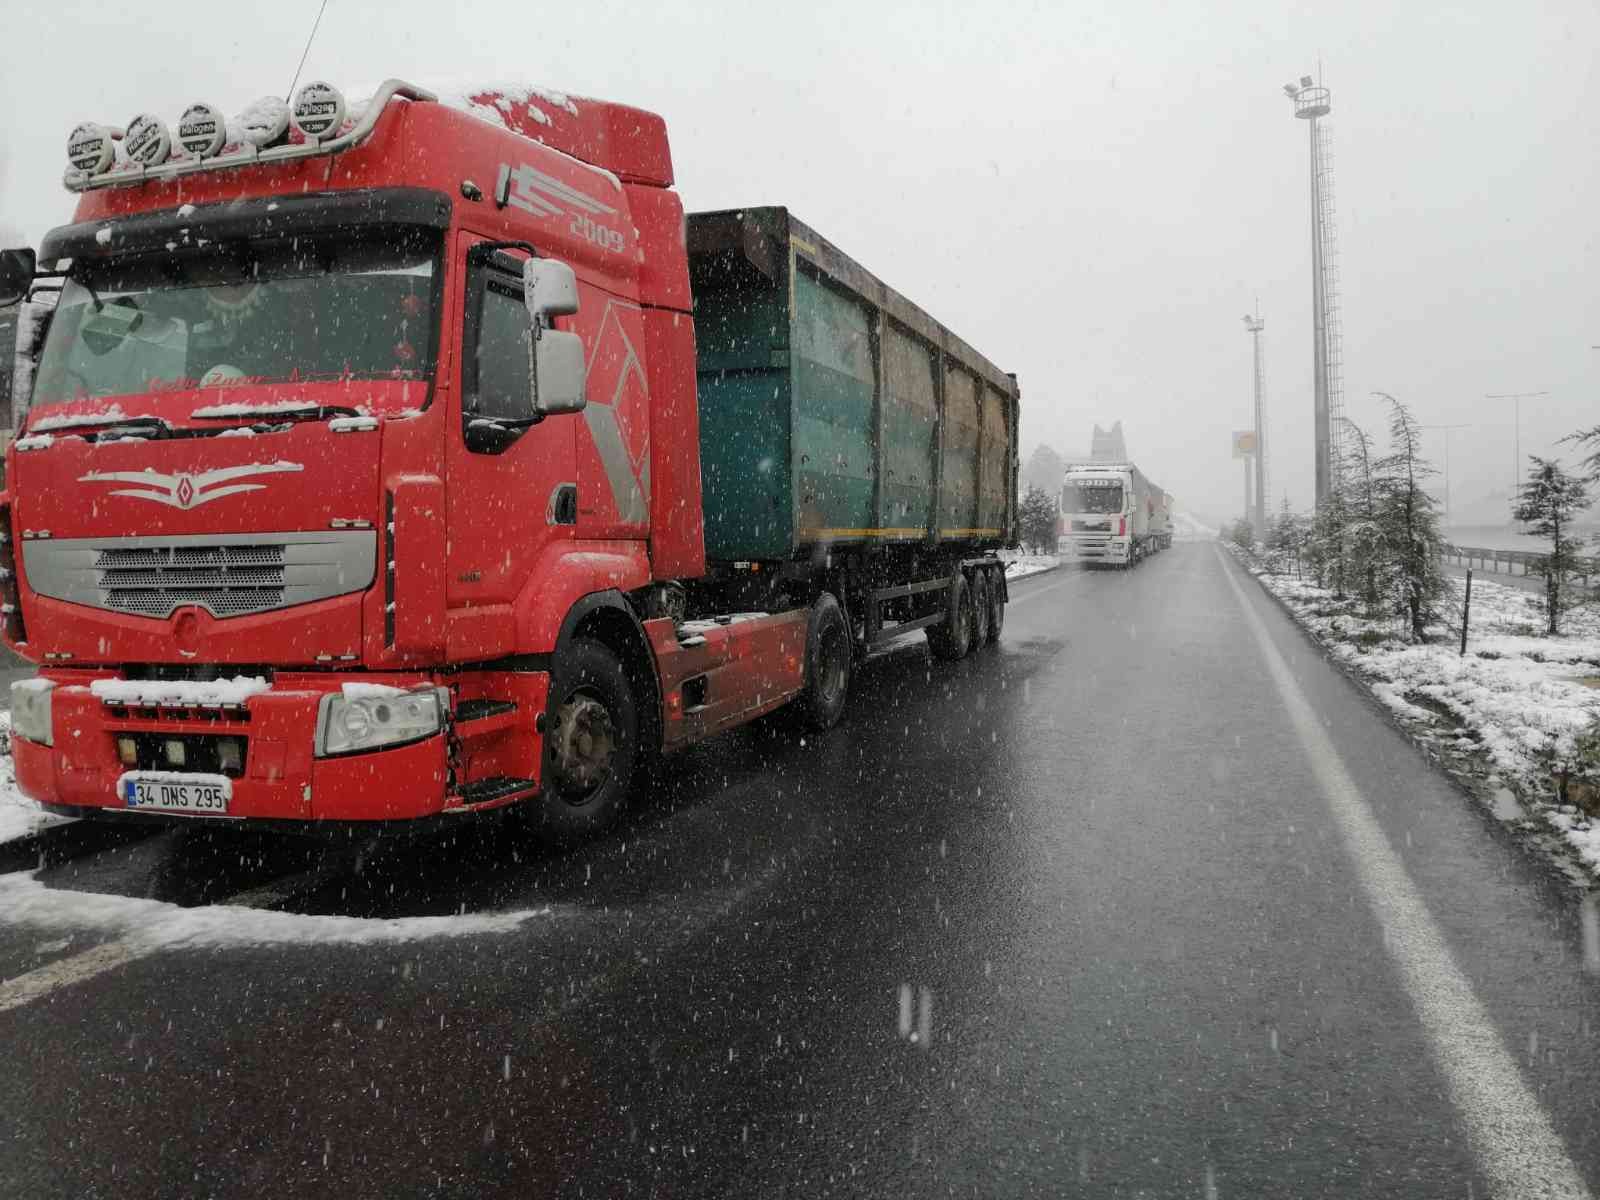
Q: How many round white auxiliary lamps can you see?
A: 5